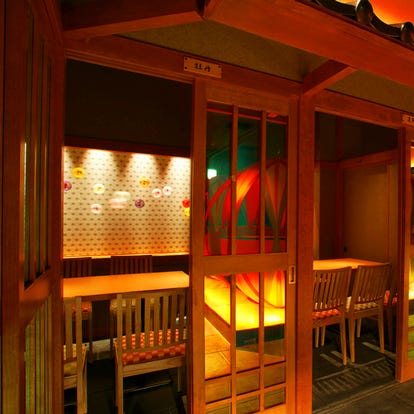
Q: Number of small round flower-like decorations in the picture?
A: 12